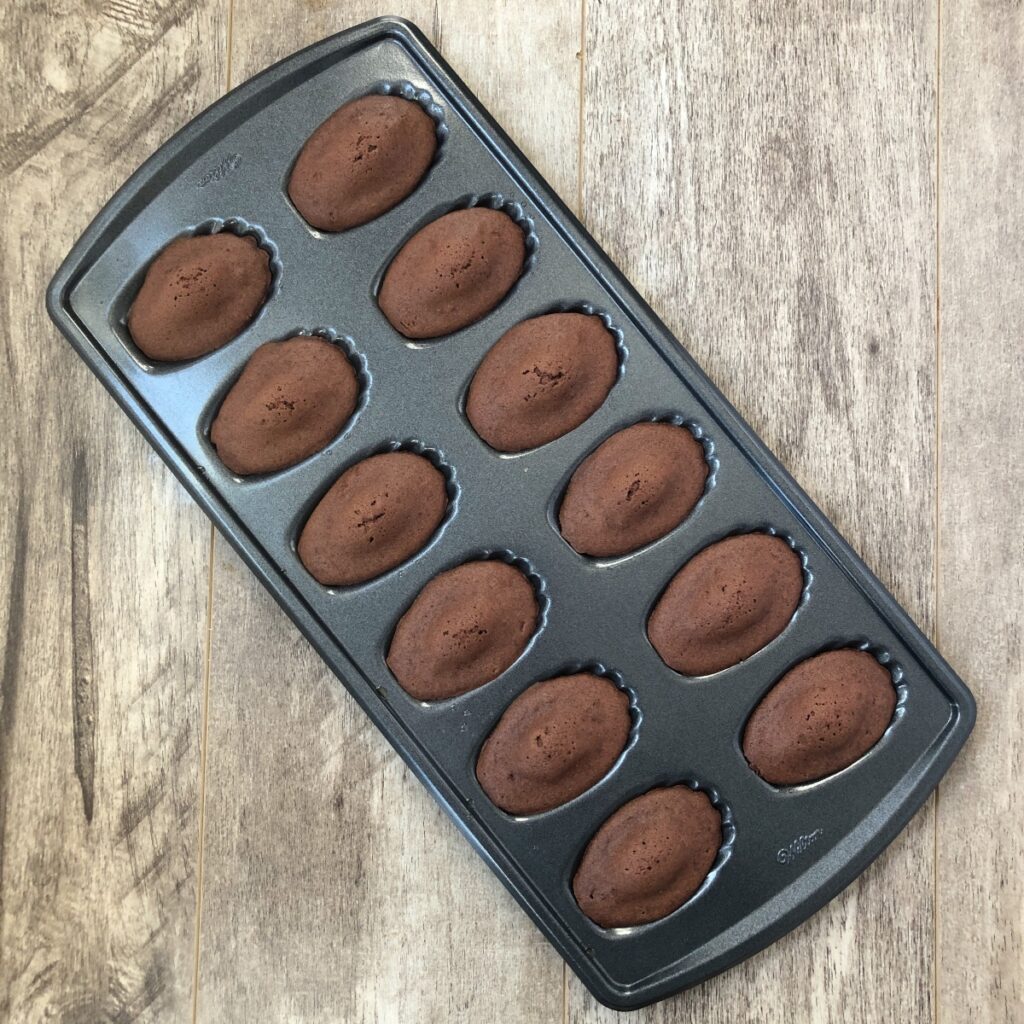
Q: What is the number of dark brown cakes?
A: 12